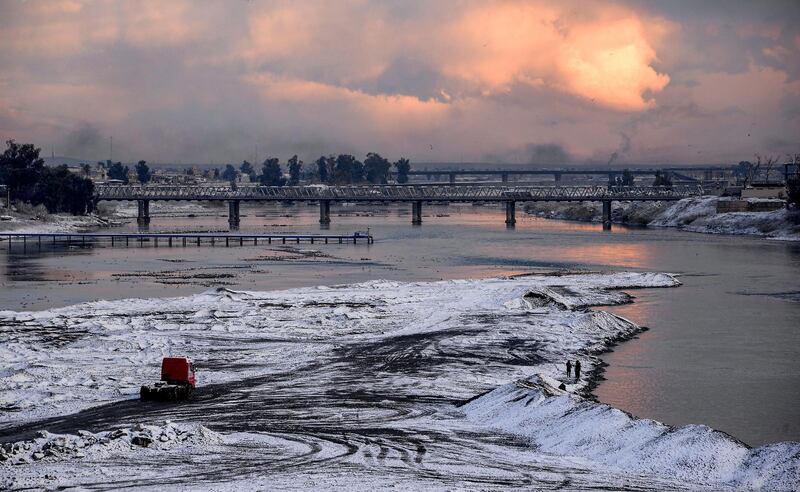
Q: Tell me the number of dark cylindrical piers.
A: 6